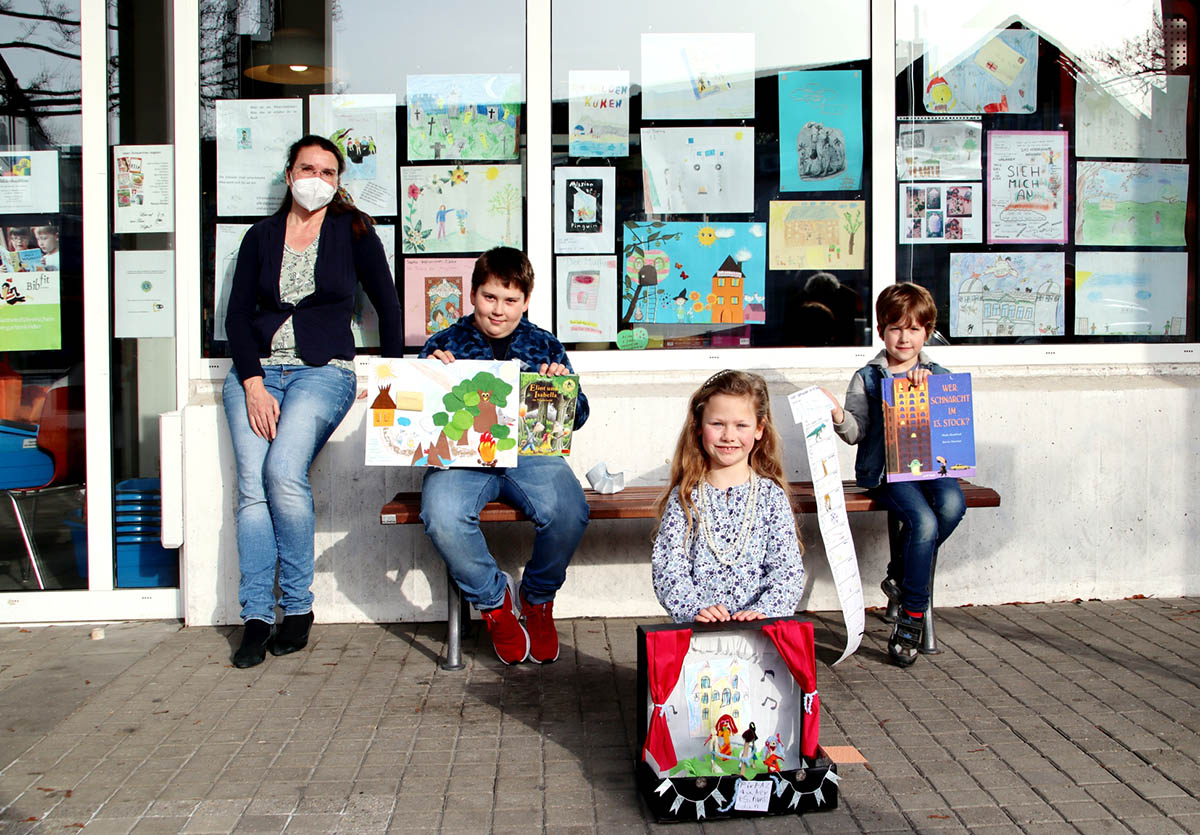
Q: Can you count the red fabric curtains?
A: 2